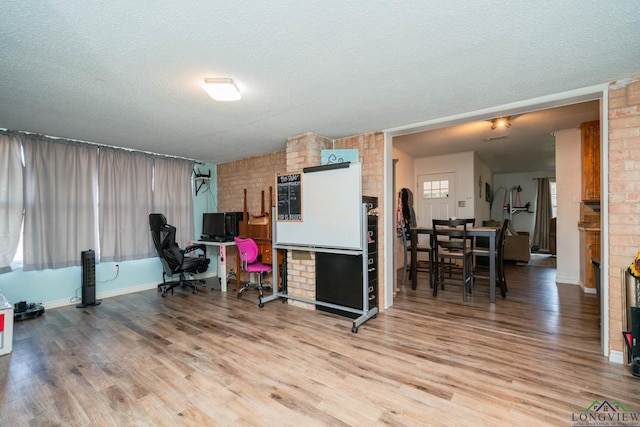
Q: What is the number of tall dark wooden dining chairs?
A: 4